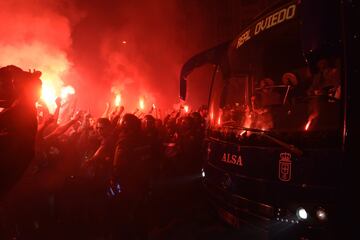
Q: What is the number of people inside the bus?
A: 3